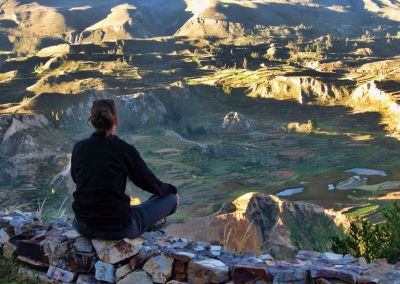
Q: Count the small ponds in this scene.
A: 3